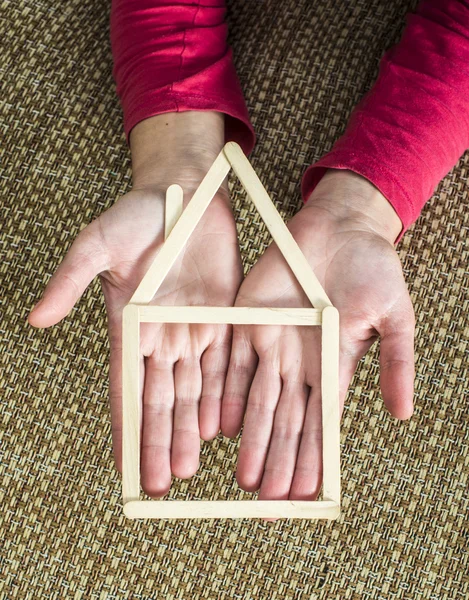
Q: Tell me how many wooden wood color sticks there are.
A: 7